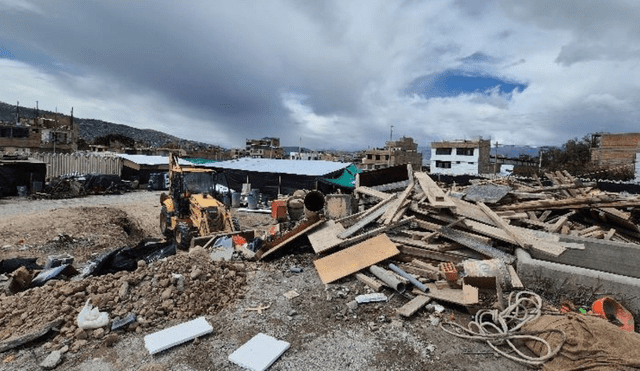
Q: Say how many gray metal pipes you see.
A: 2